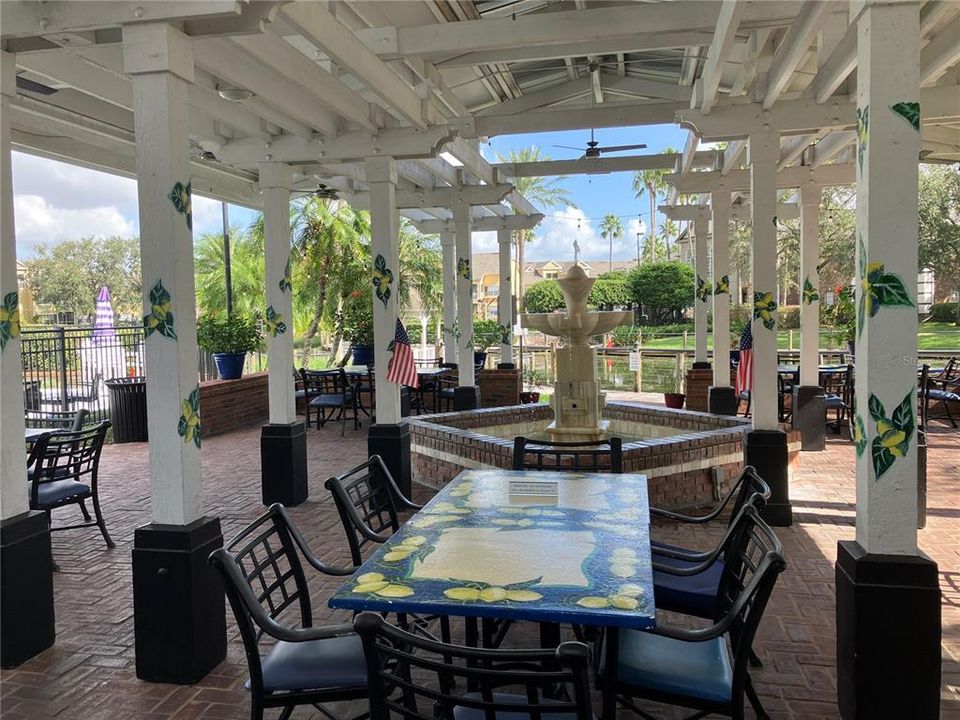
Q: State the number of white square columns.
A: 12